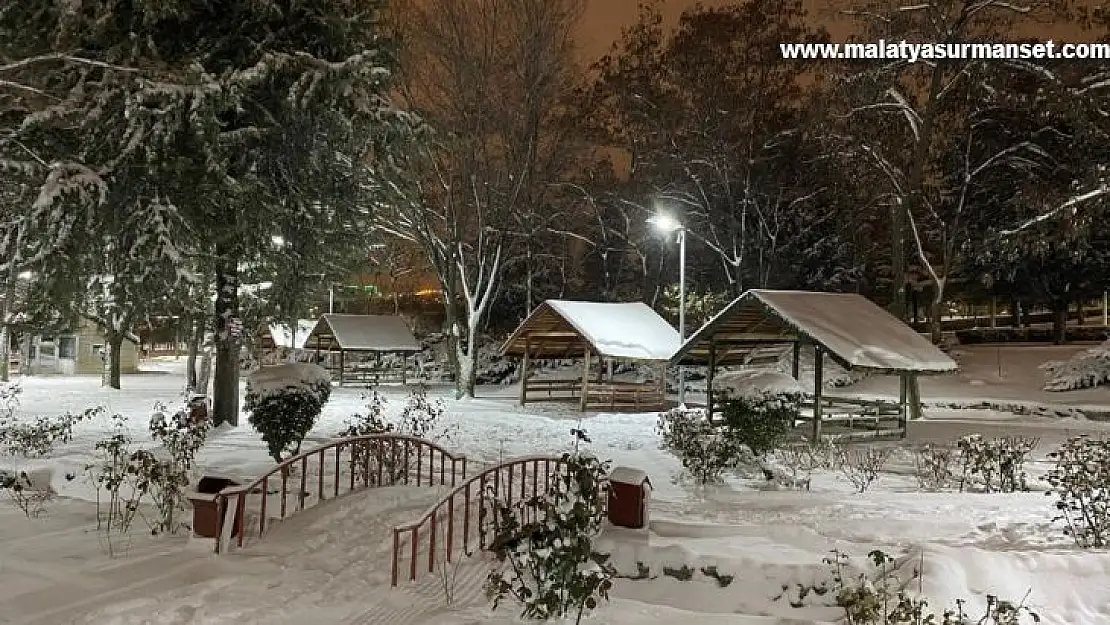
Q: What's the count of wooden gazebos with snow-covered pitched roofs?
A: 4